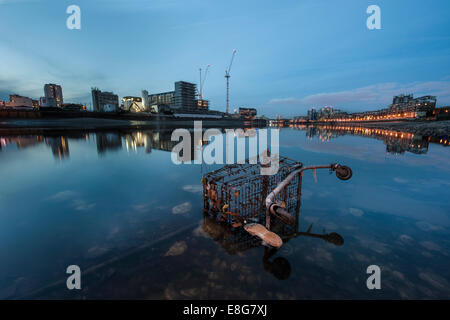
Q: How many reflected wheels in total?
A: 2